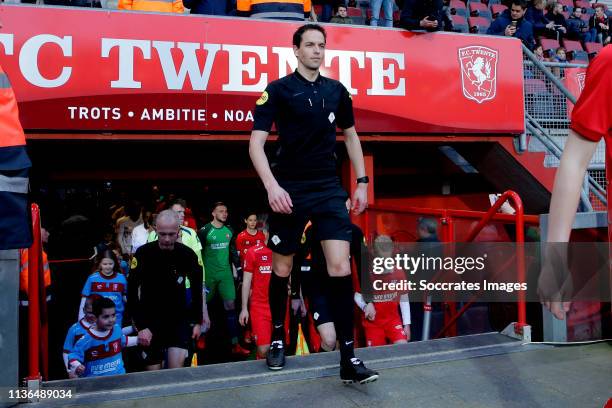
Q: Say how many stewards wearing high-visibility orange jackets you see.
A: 4